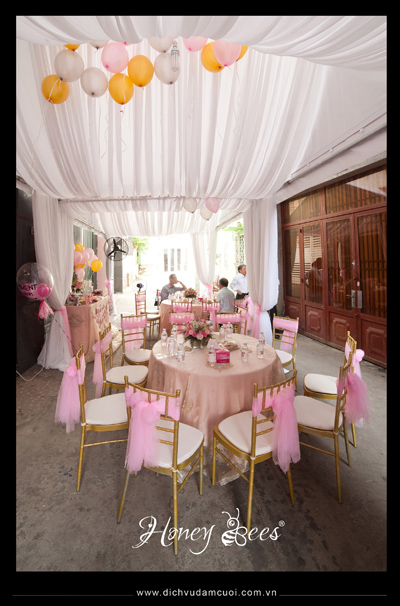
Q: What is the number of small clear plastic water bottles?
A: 10